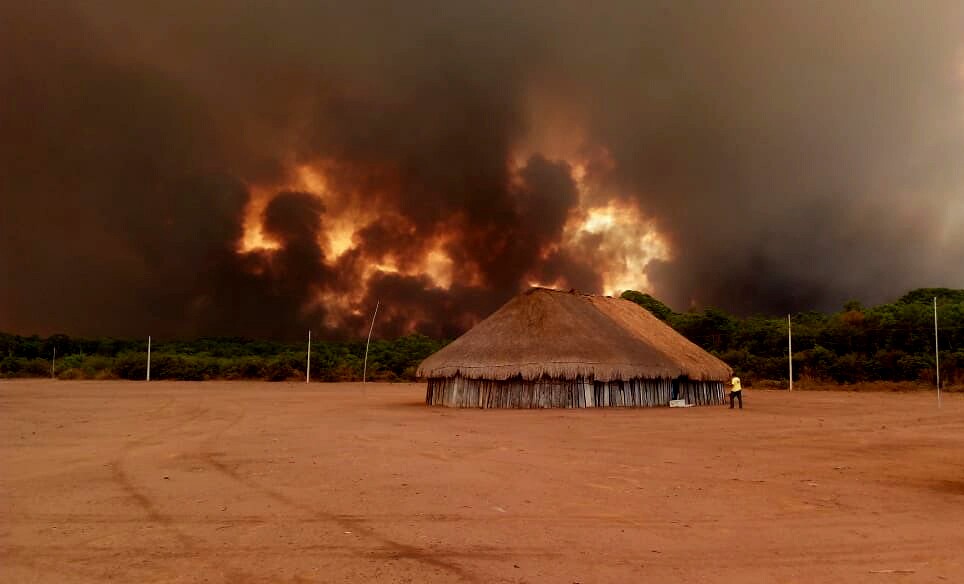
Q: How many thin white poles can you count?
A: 6